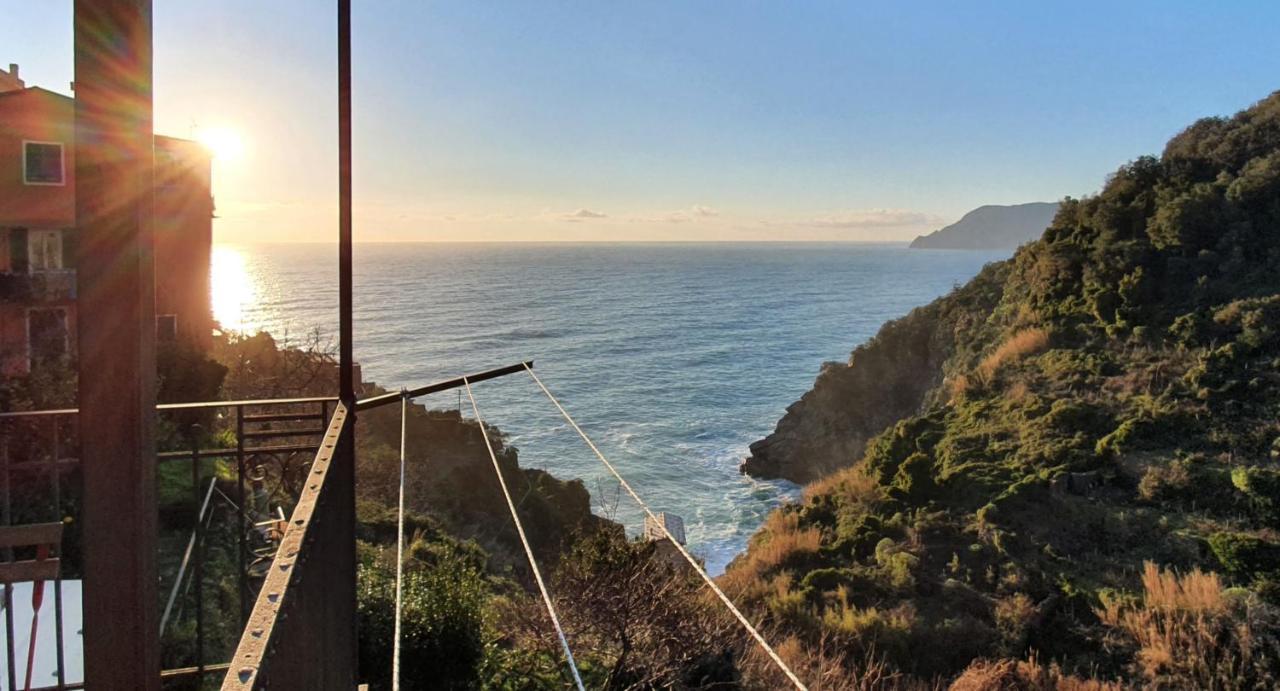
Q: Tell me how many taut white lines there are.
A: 3